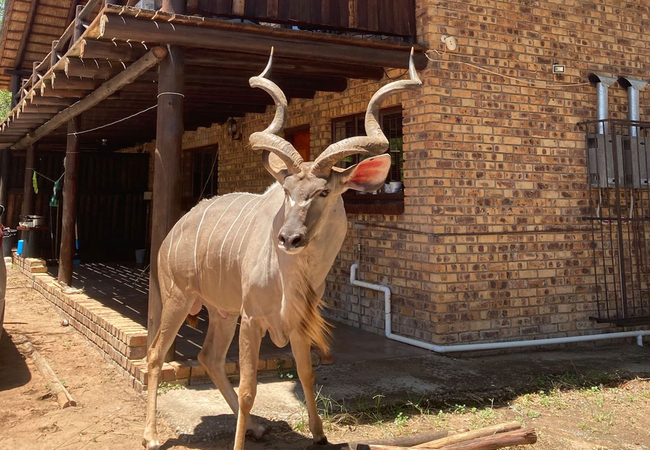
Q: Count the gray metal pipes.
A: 2